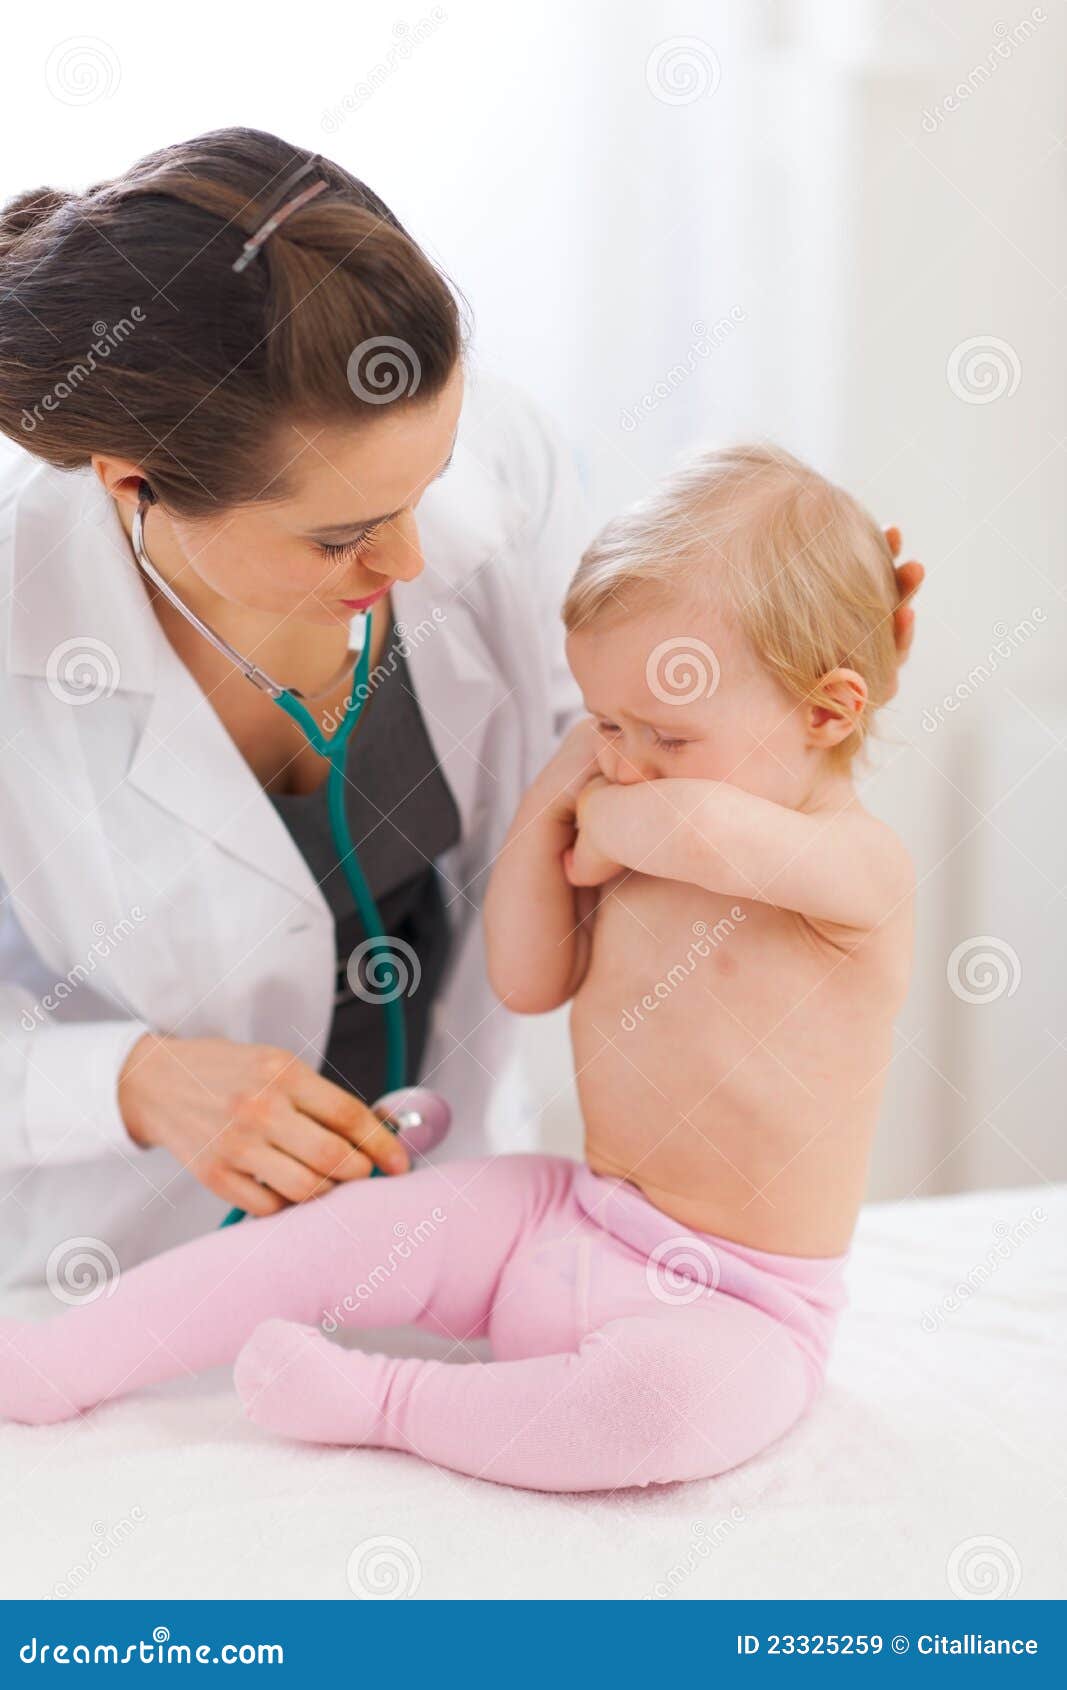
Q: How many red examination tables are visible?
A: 0